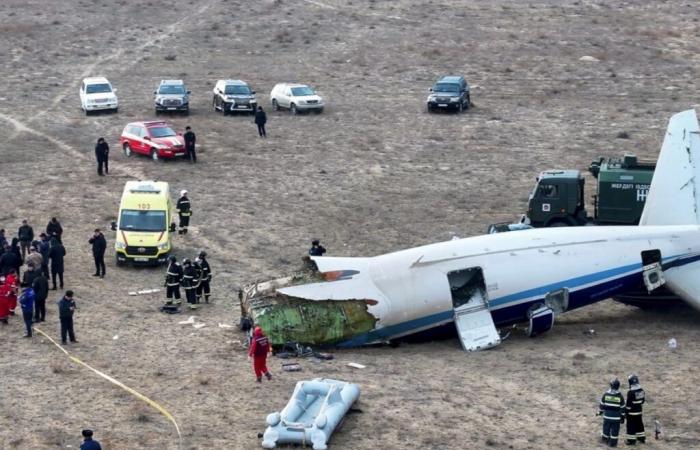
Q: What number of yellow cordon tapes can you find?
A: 1